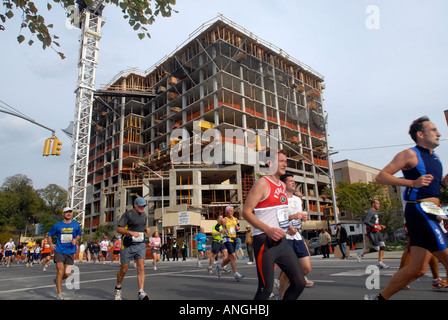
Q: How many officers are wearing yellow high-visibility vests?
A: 2